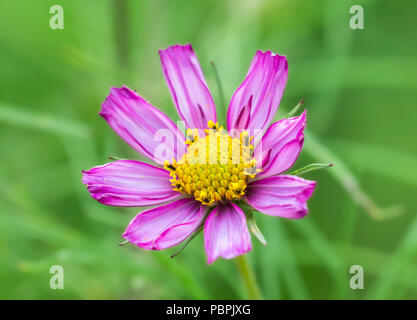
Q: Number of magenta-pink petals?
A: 8